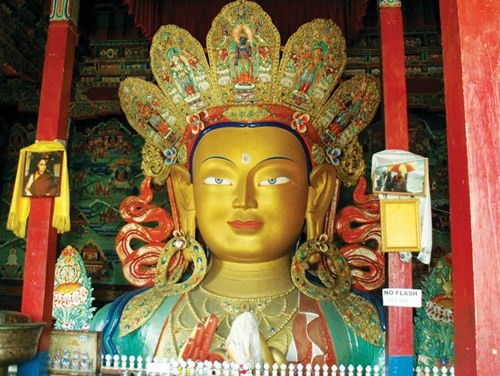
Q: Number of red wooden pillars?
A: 3